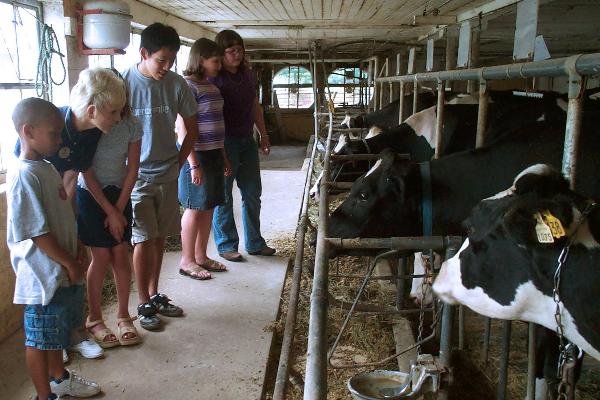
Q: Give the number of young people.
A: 6